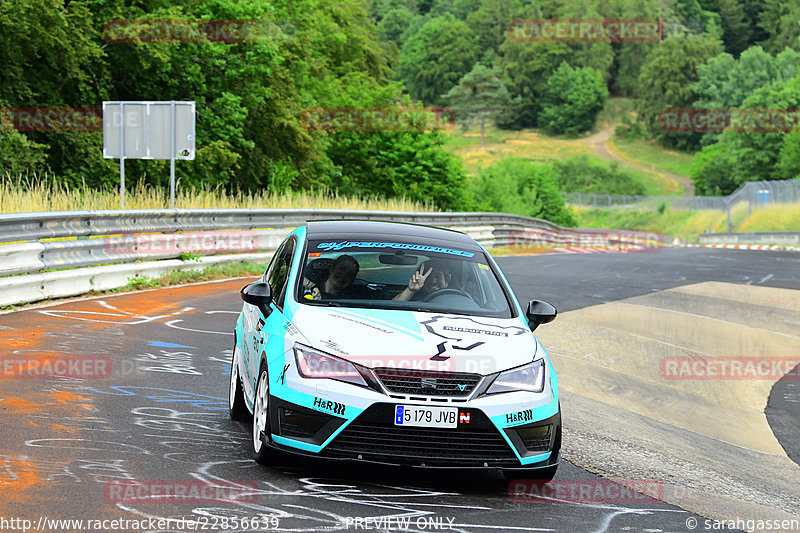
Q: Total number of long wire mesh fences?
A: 1